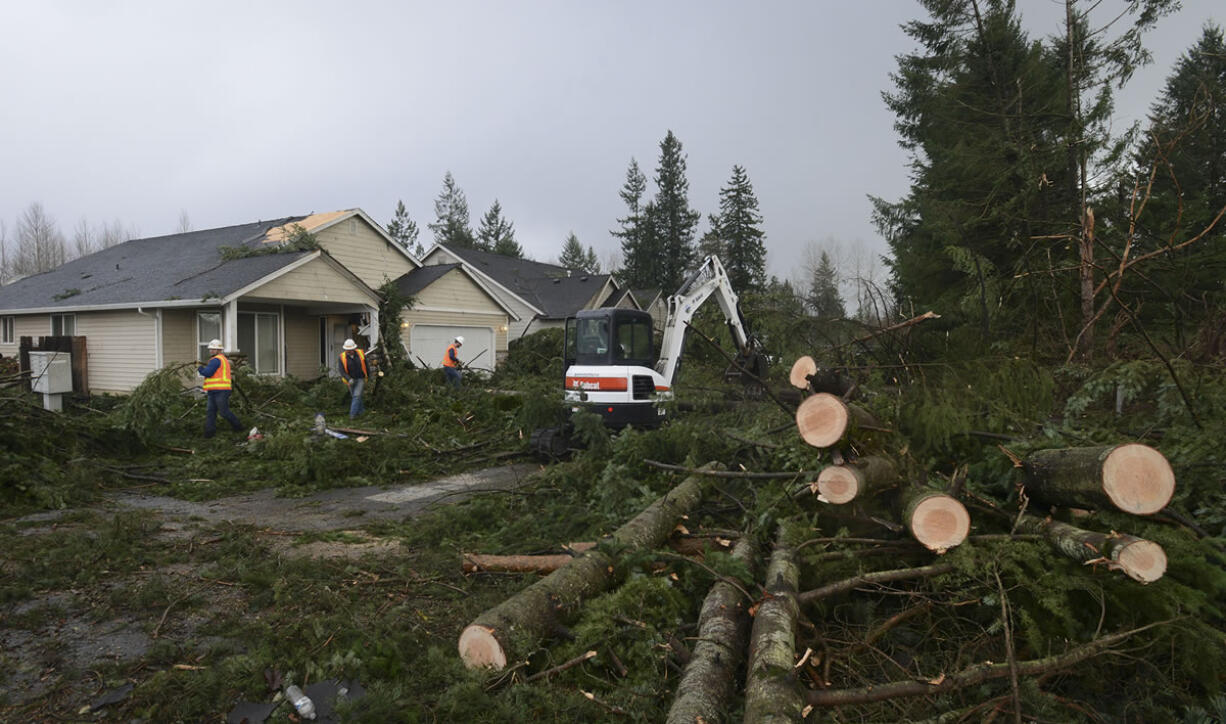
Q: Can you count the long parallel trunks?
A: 3